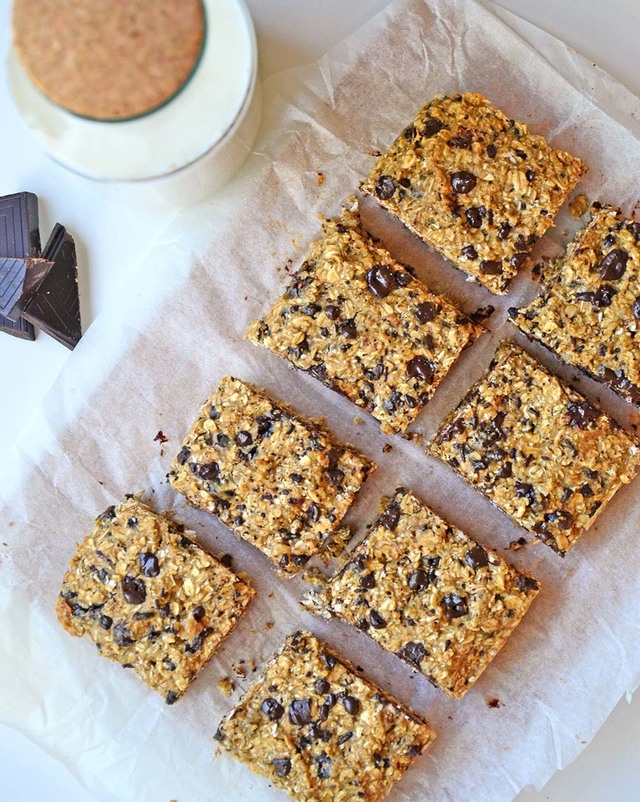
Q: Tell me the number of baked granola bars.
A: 8